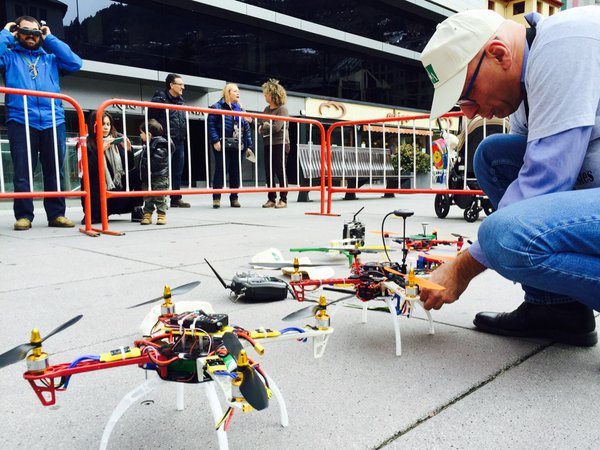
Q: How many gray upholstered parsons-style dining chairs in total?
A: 0